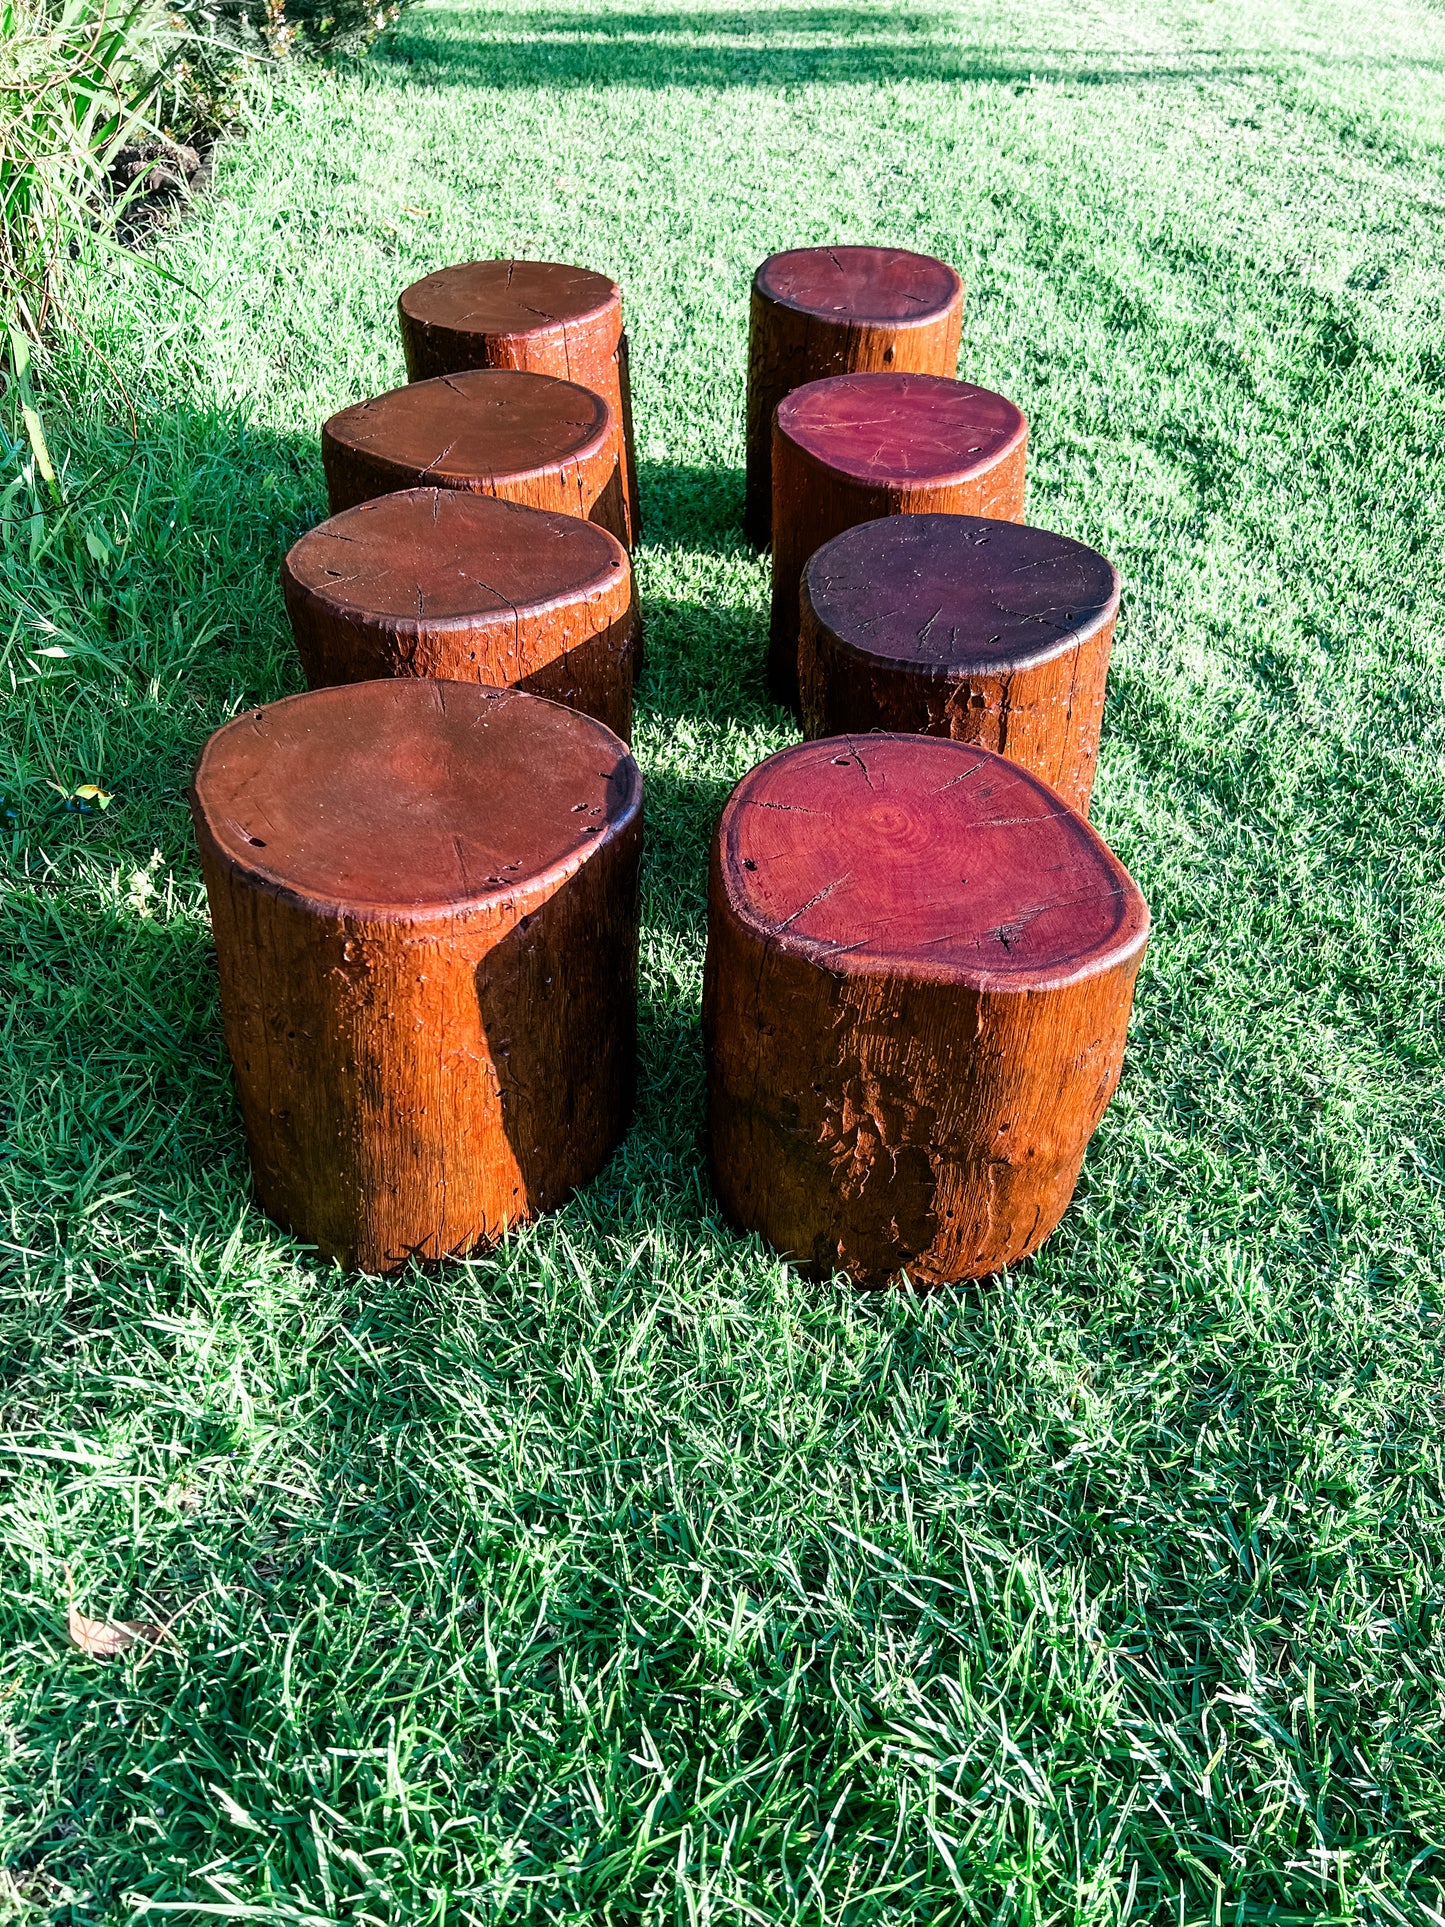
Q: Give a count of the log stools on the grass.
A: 8